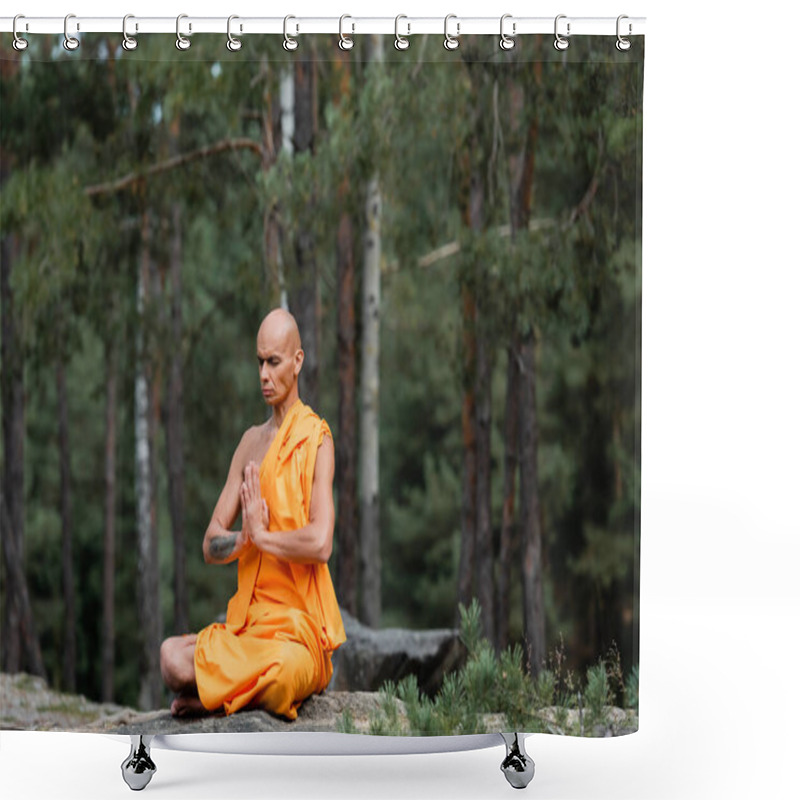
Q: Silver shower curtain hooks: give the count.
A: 12